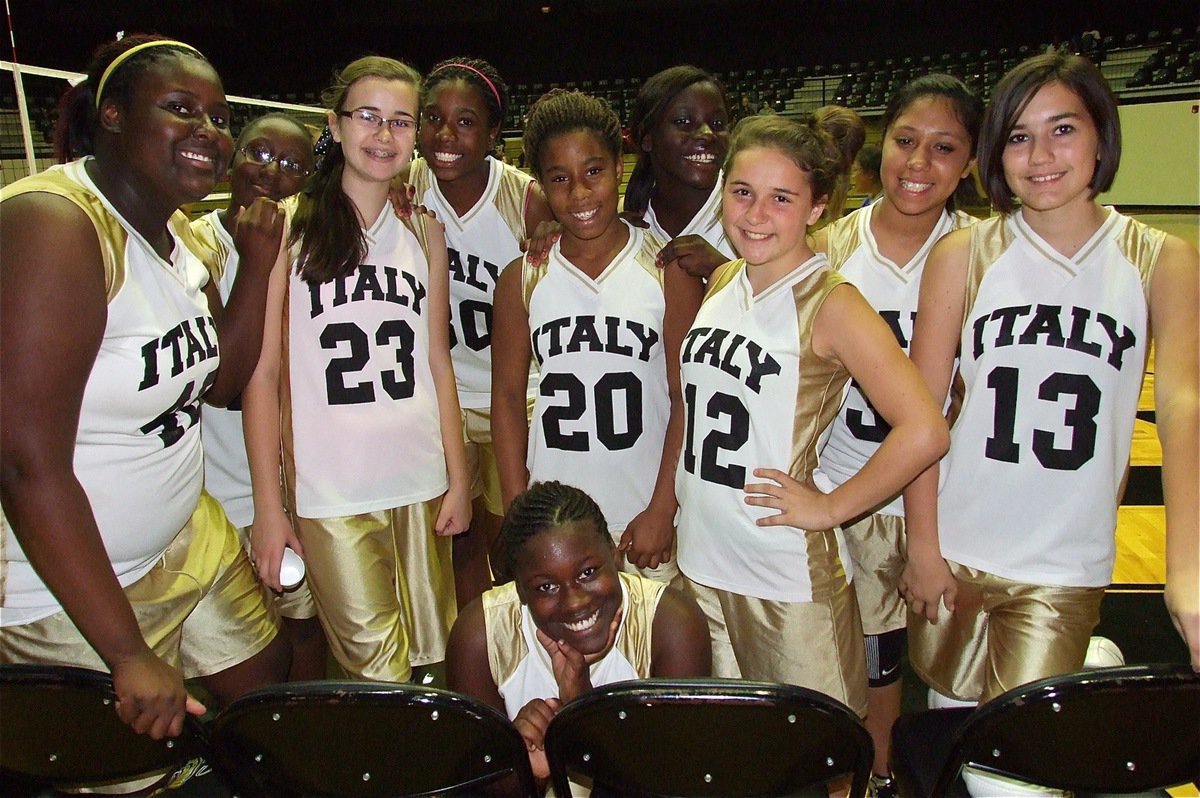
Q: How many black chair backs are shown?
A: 4